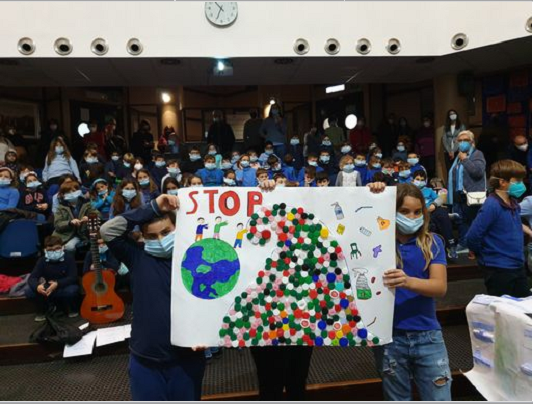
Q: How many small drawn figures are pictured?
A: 3